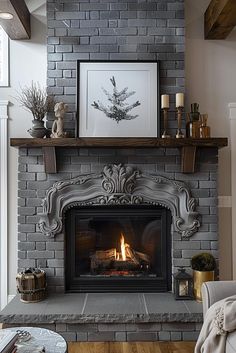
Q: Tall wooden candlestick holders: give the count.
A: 2